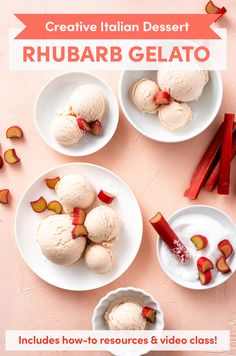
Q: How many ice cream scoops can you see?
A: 10